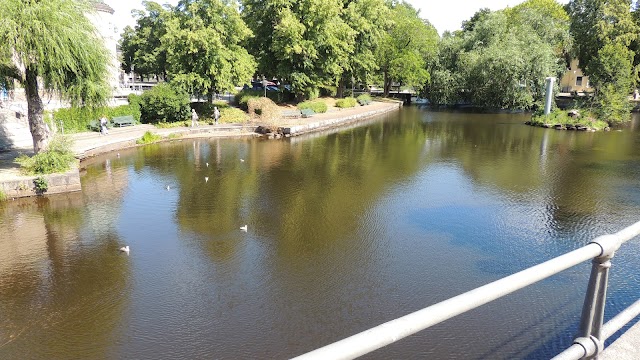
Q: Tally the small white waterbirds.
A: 7